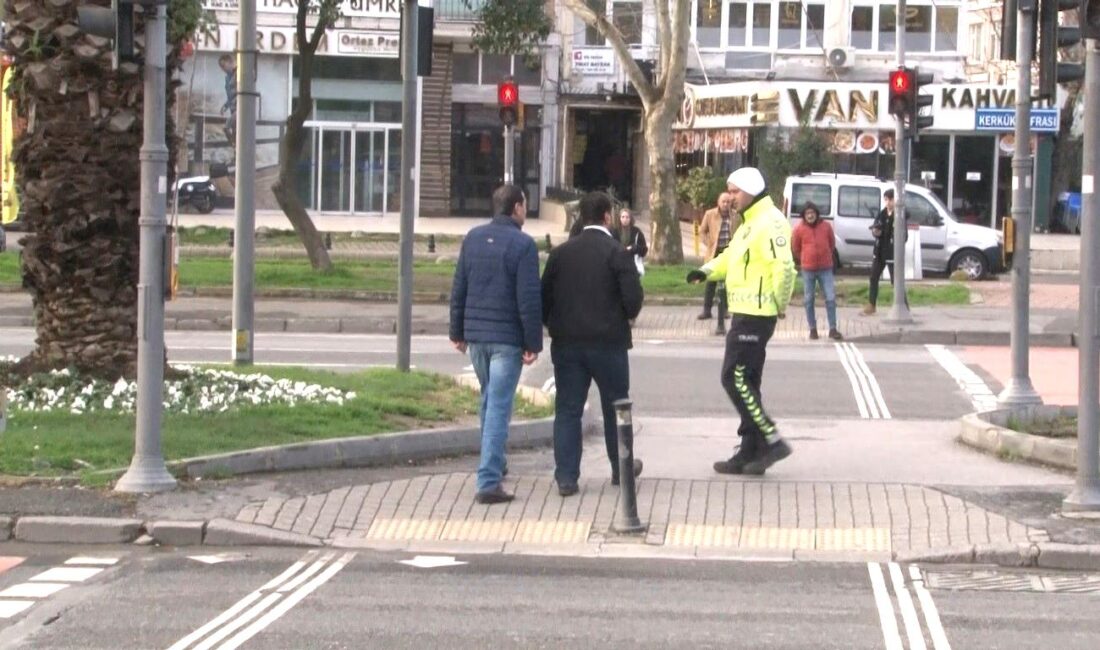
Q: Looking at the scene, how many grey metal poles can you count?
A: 7